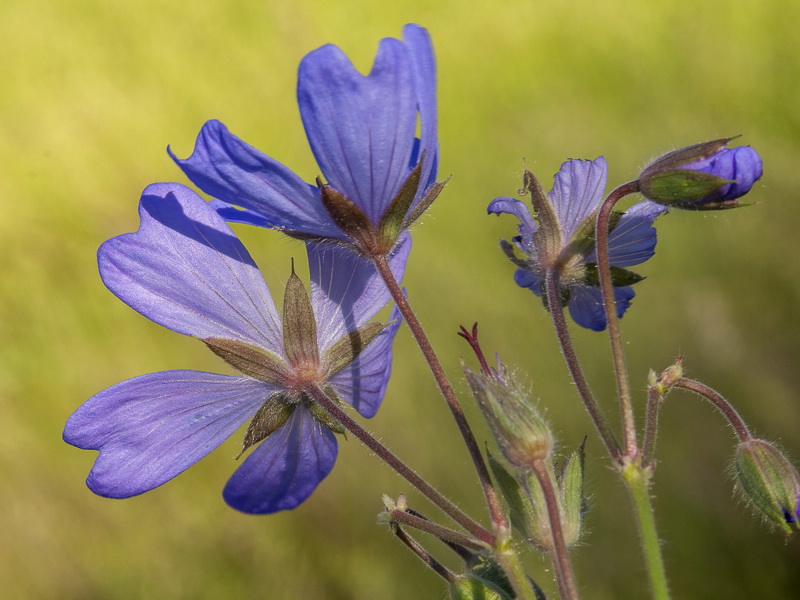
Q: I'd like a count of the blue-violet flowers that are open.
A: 3